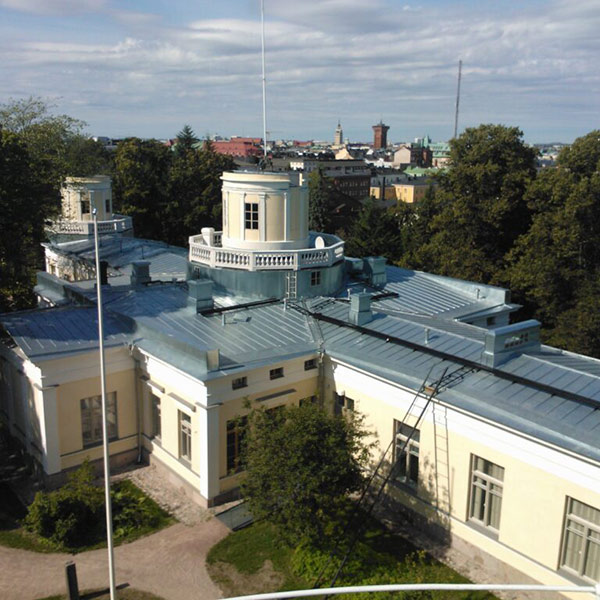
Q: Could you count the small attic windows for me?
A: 3